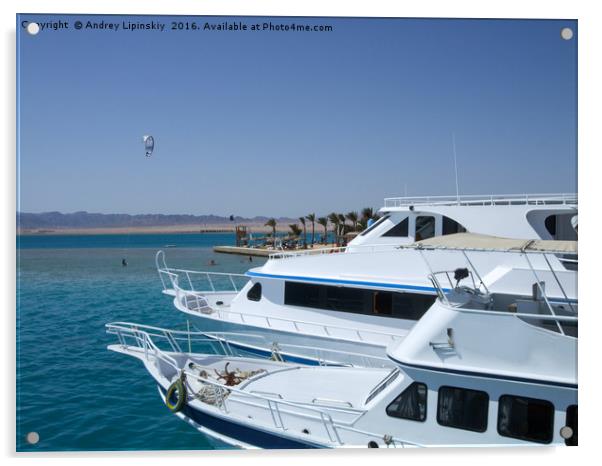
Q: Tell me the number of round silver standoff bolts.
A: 4